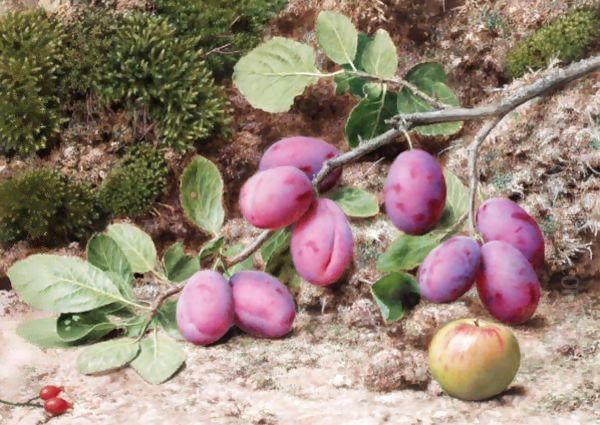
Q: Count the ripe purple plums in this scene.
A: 9